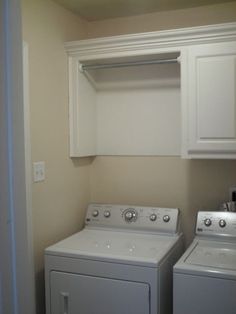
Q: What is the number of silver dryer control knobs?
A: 5